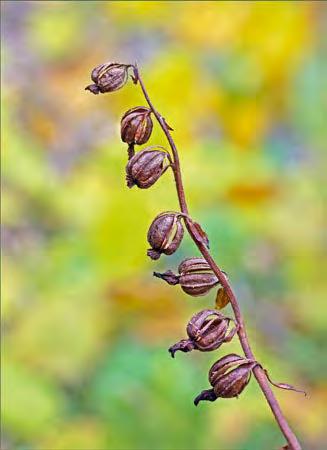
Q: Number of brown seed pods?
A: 7